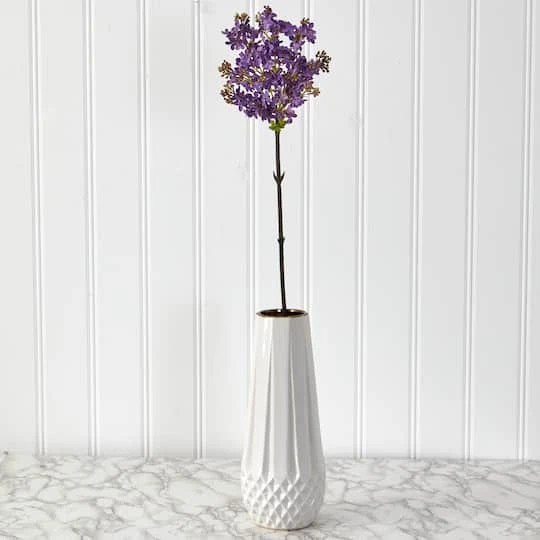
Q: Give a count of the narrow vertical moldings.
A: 10